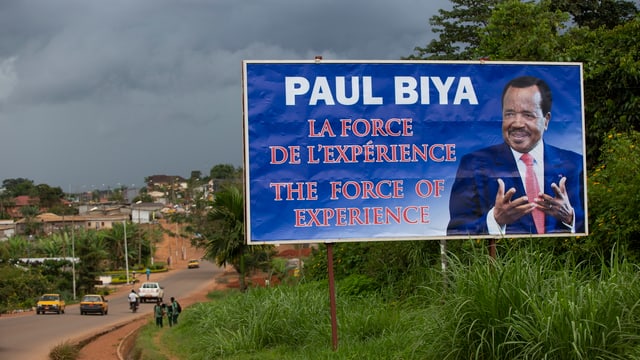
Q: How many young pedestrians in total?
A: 3